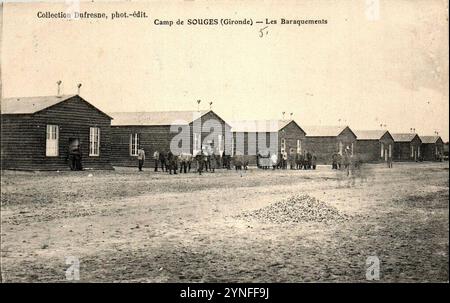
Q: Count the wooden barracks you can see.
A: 7